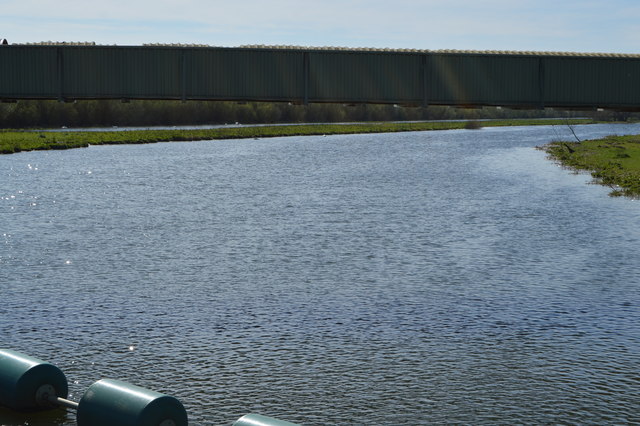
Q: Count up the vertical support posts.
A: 5